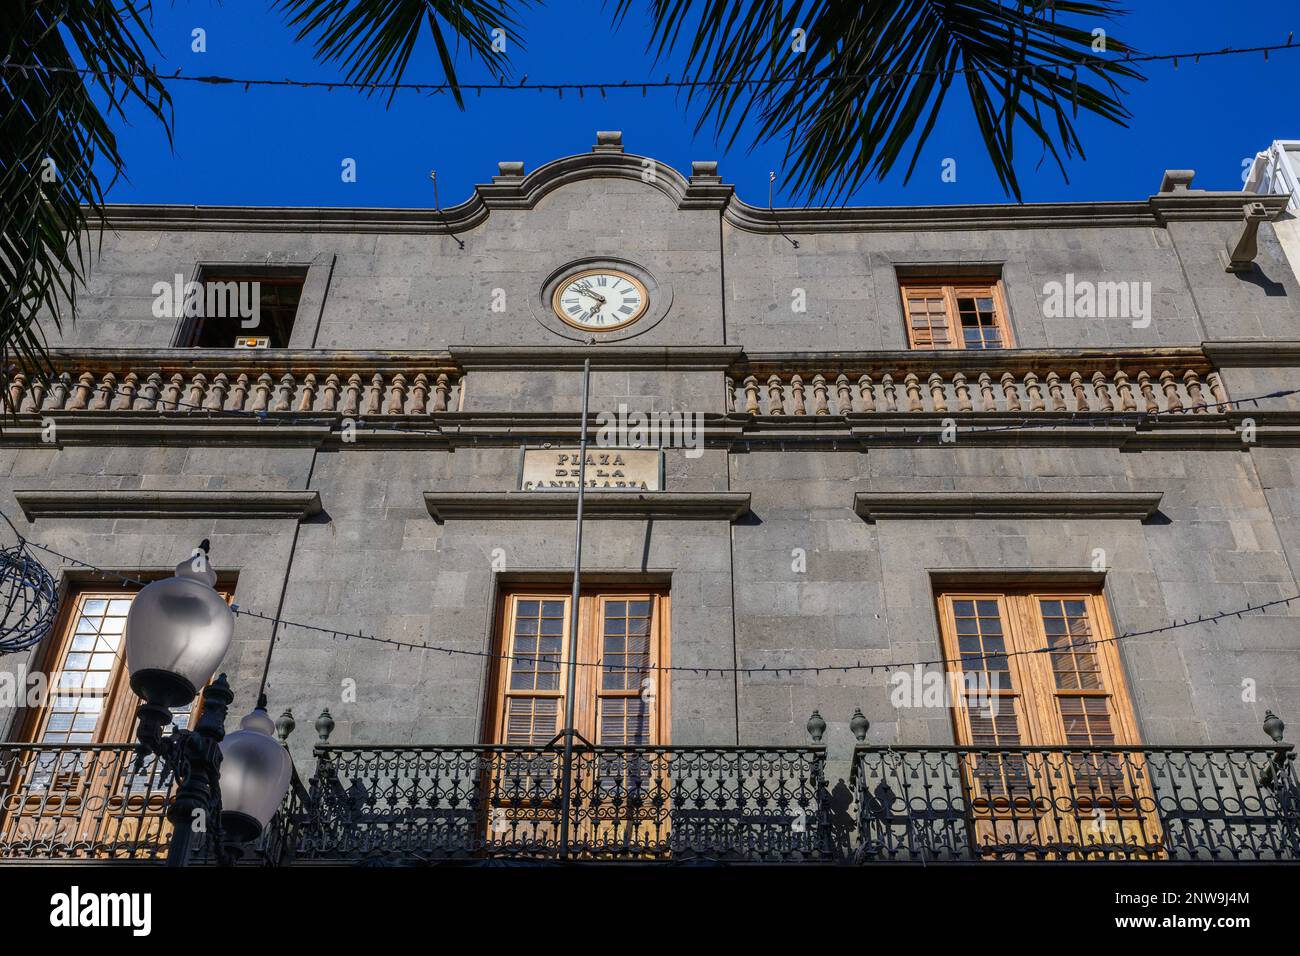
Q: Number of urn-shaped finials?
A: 5